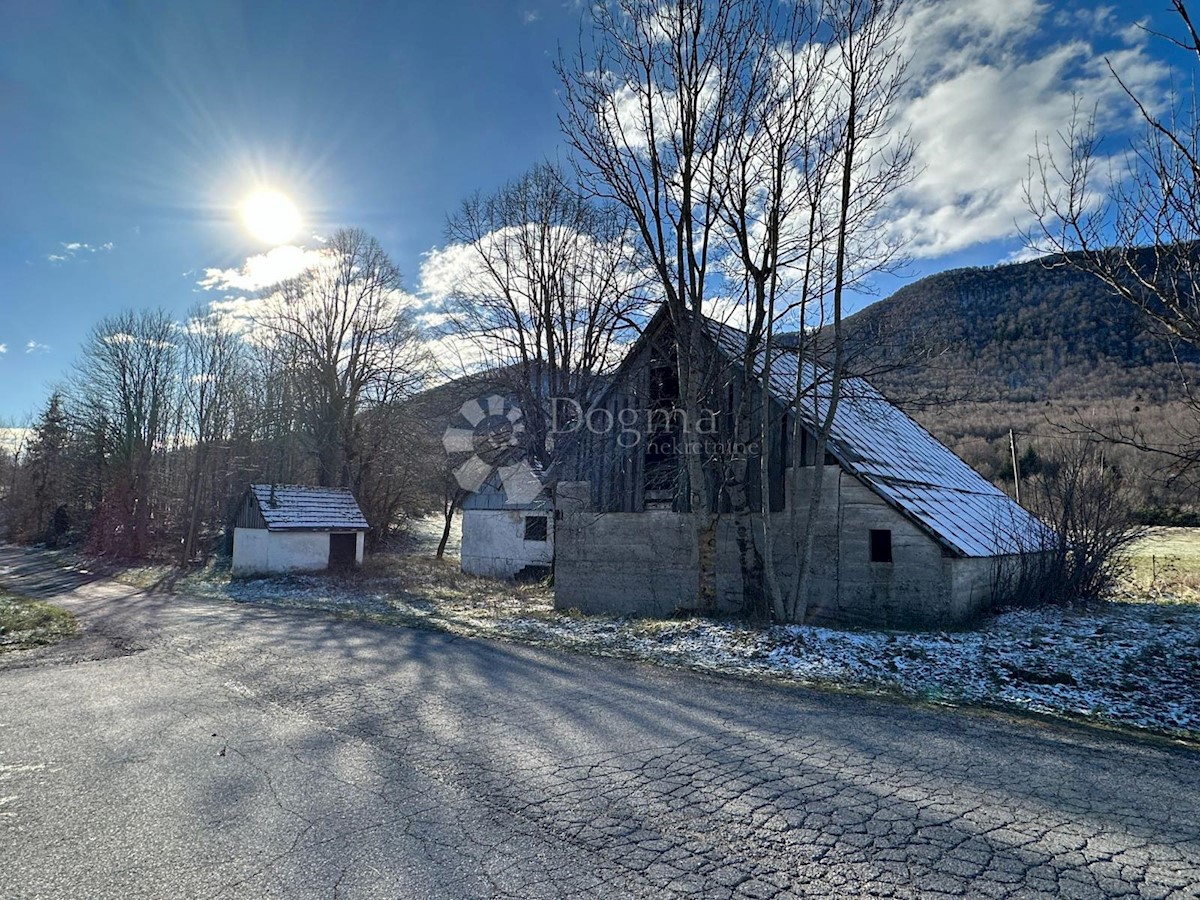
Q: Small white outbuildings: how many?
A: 2